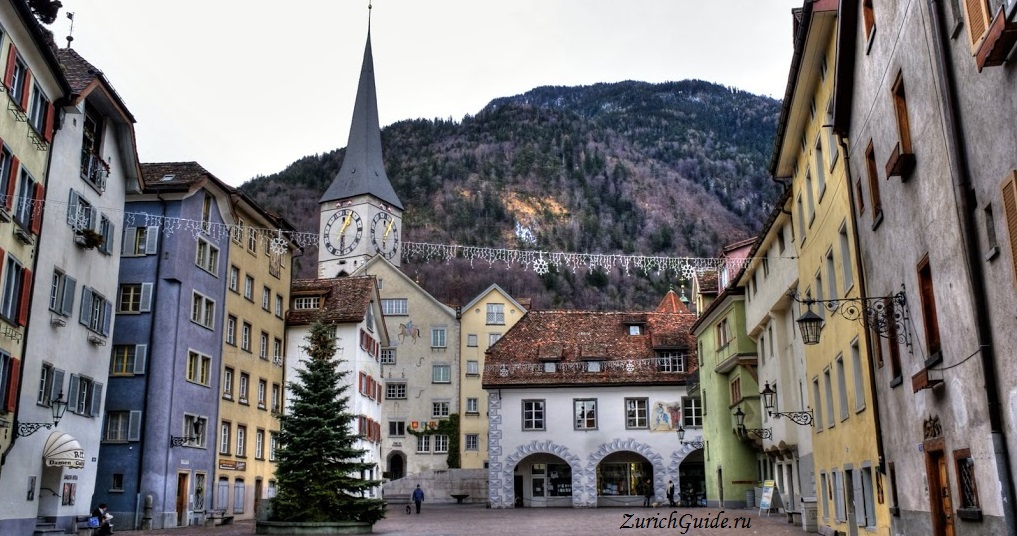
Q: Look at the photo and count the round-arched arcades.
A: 3